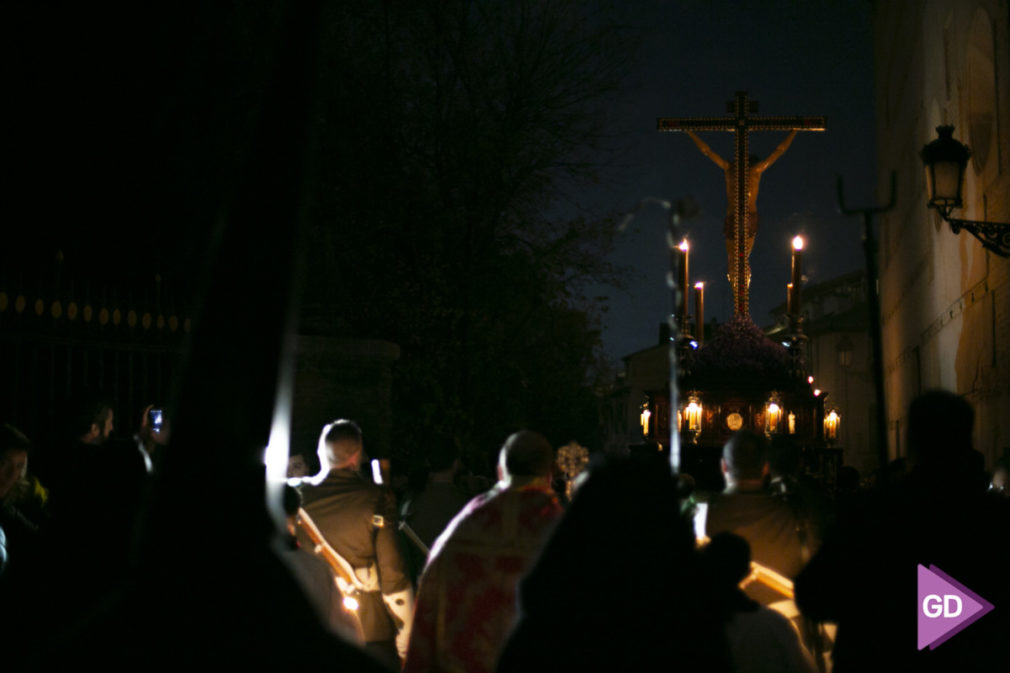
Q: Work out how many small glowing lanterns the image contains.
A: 4